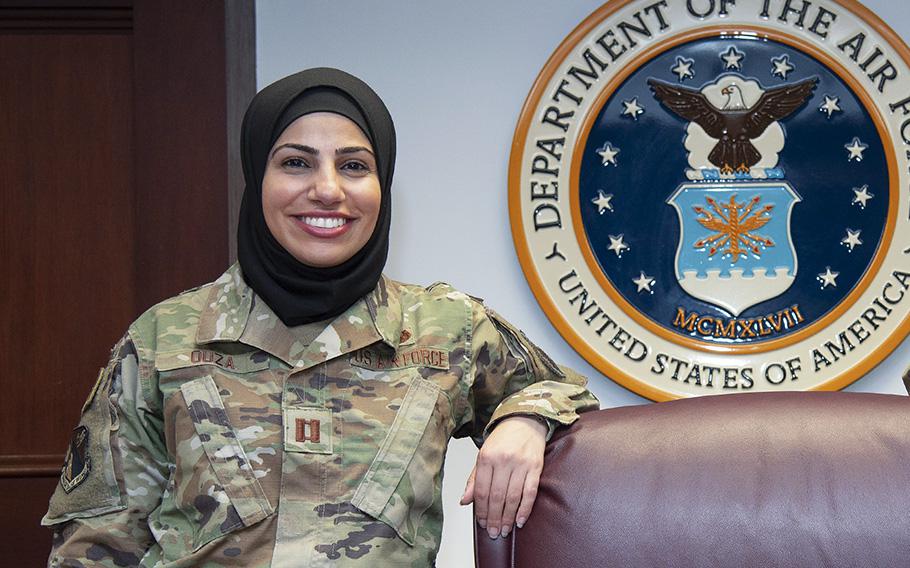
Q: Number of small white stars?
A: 13